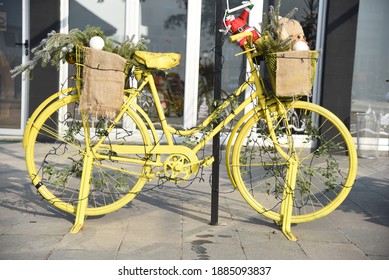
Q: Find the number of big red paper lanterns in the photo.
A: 0